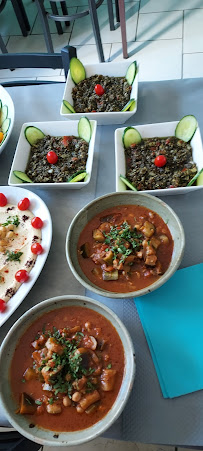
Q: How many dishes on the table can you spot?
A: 7